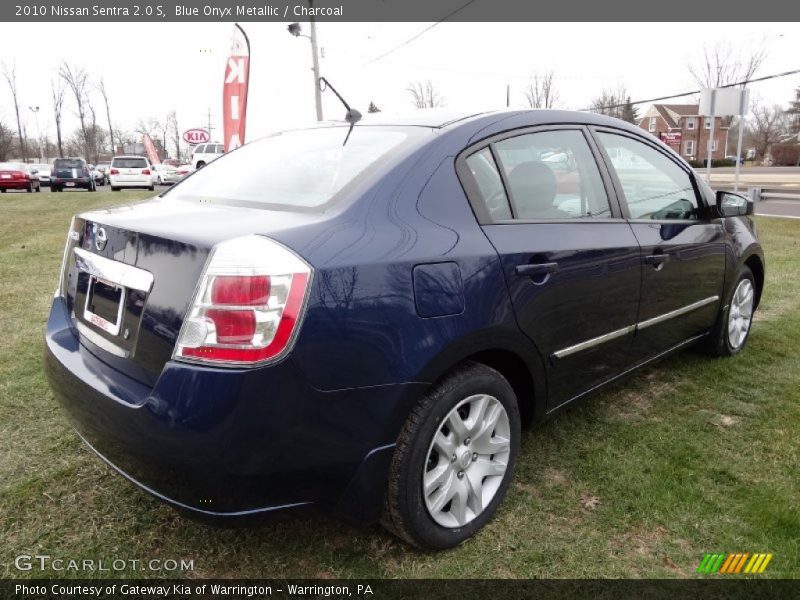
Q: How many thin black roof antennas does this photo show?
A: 1